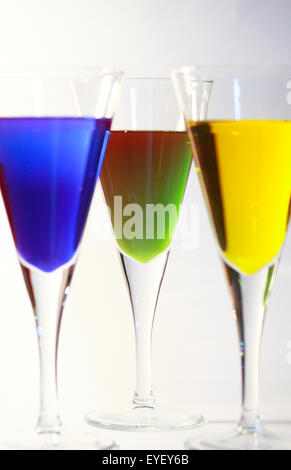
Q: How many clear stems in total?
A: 3